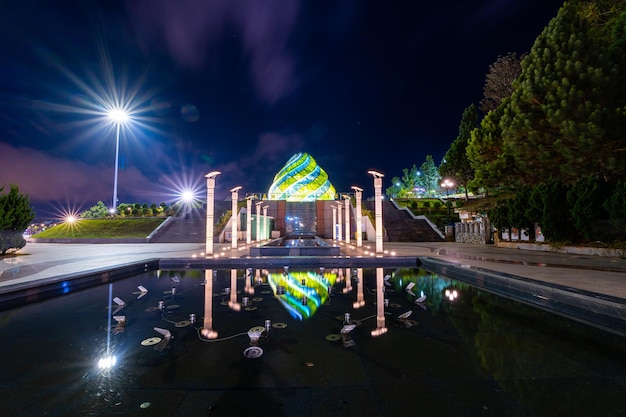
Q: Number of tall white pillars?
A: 10